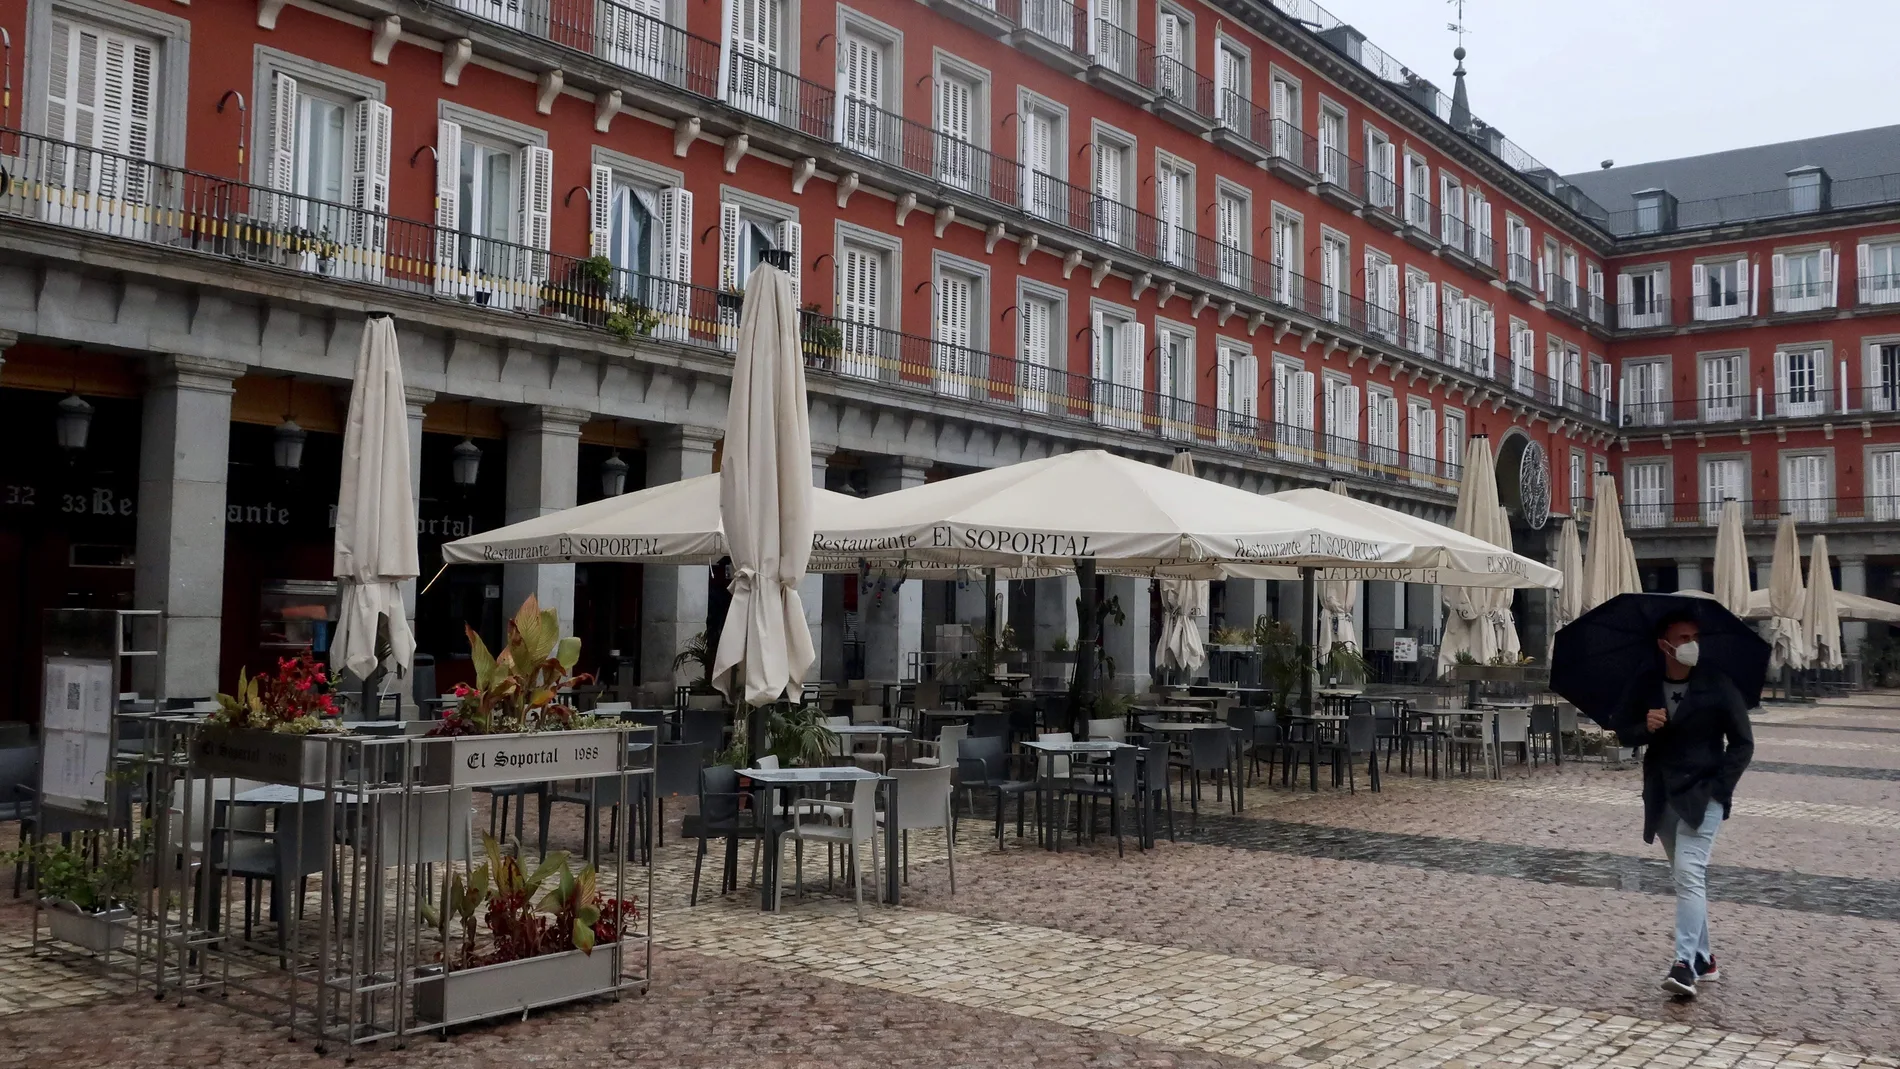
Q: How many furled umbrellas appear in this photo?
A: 12